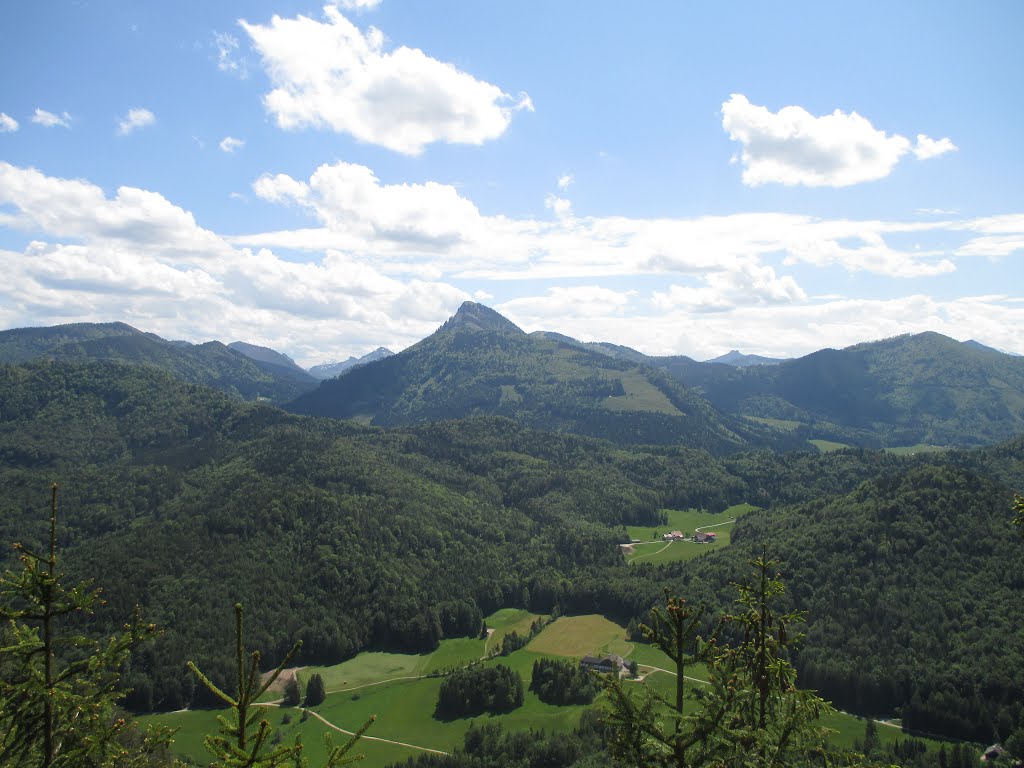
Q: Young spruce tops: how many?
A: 4